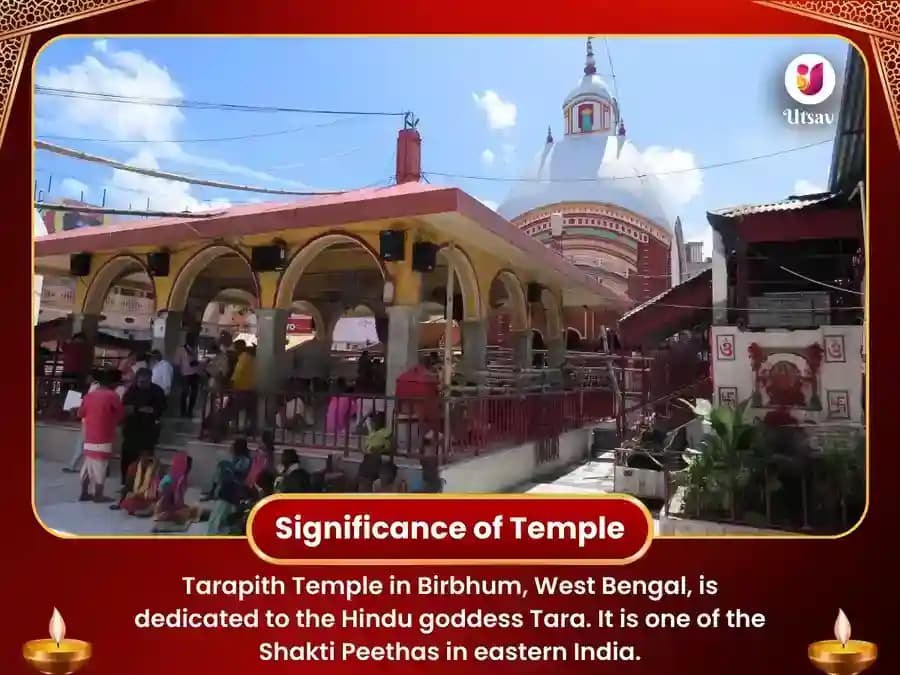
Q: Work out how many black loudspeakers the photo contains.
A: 6